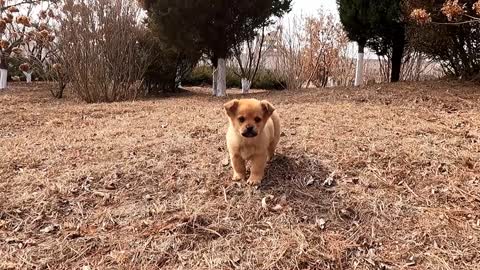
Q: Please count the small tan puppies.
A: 1